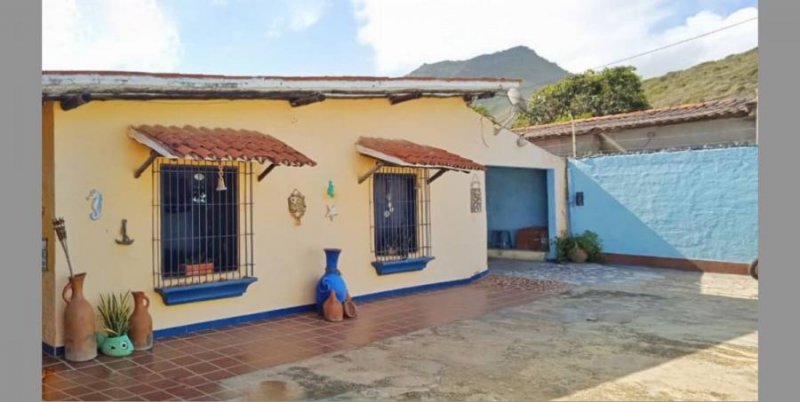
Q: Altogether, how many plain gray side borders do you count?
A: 2